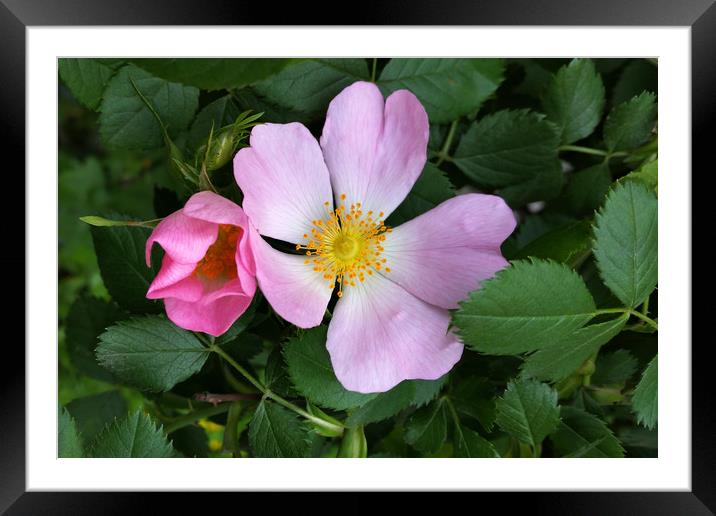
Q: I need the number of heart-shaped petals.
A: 5